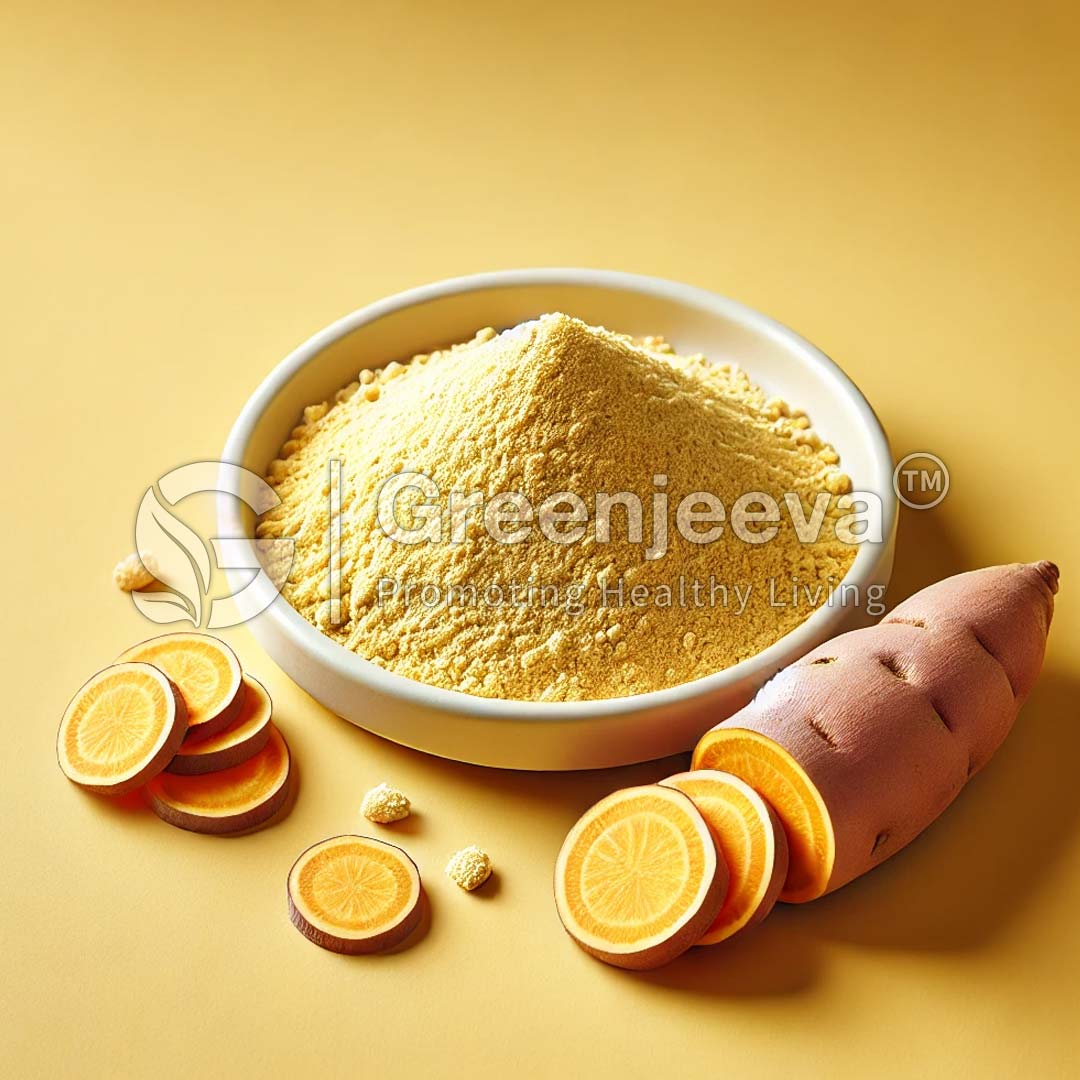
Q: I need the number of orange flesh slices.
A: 7